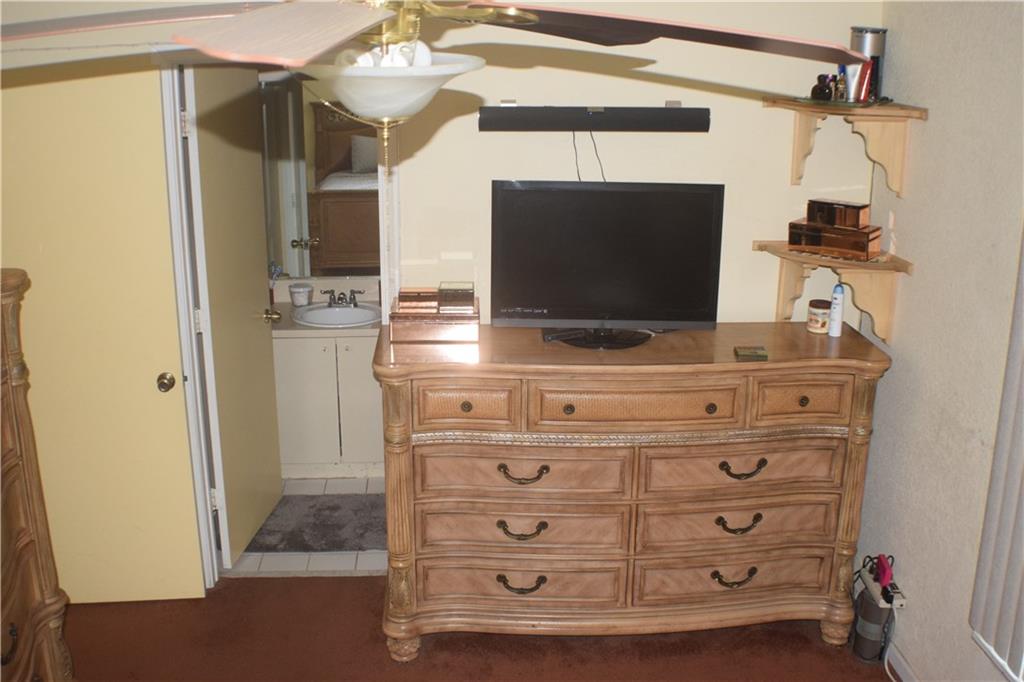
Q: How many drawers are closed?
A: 9